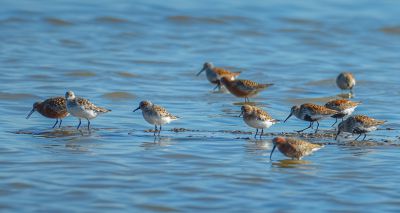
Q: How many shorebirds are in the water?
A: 11